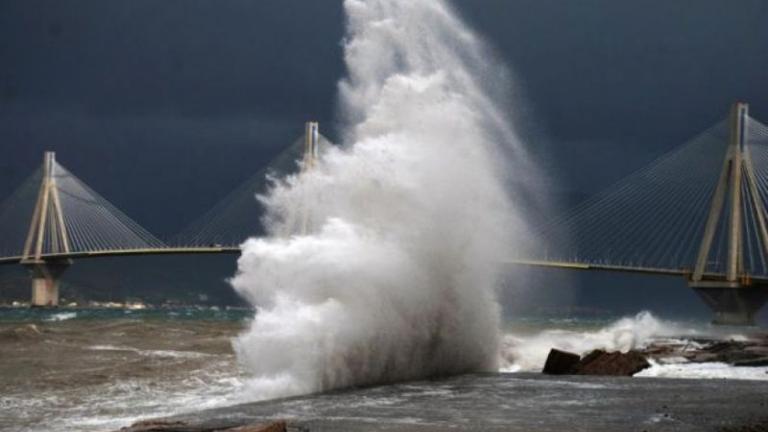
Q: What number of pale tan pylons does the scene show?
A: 3